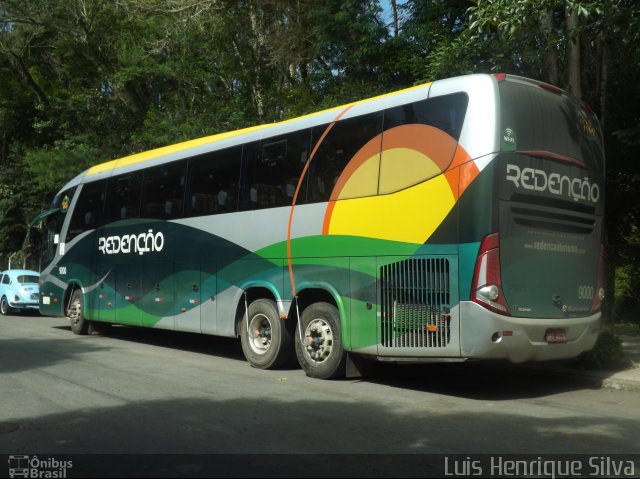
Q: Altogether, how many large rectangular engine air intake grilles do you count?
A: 1